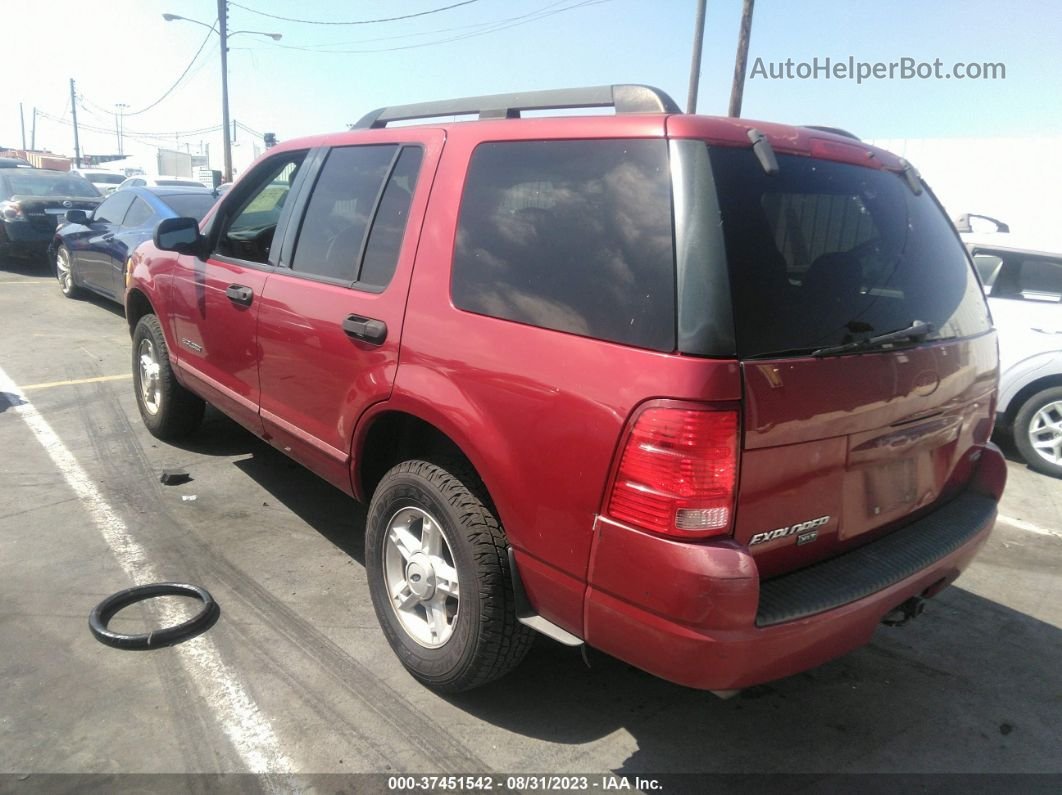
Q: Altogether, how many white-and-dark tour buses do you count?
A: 0